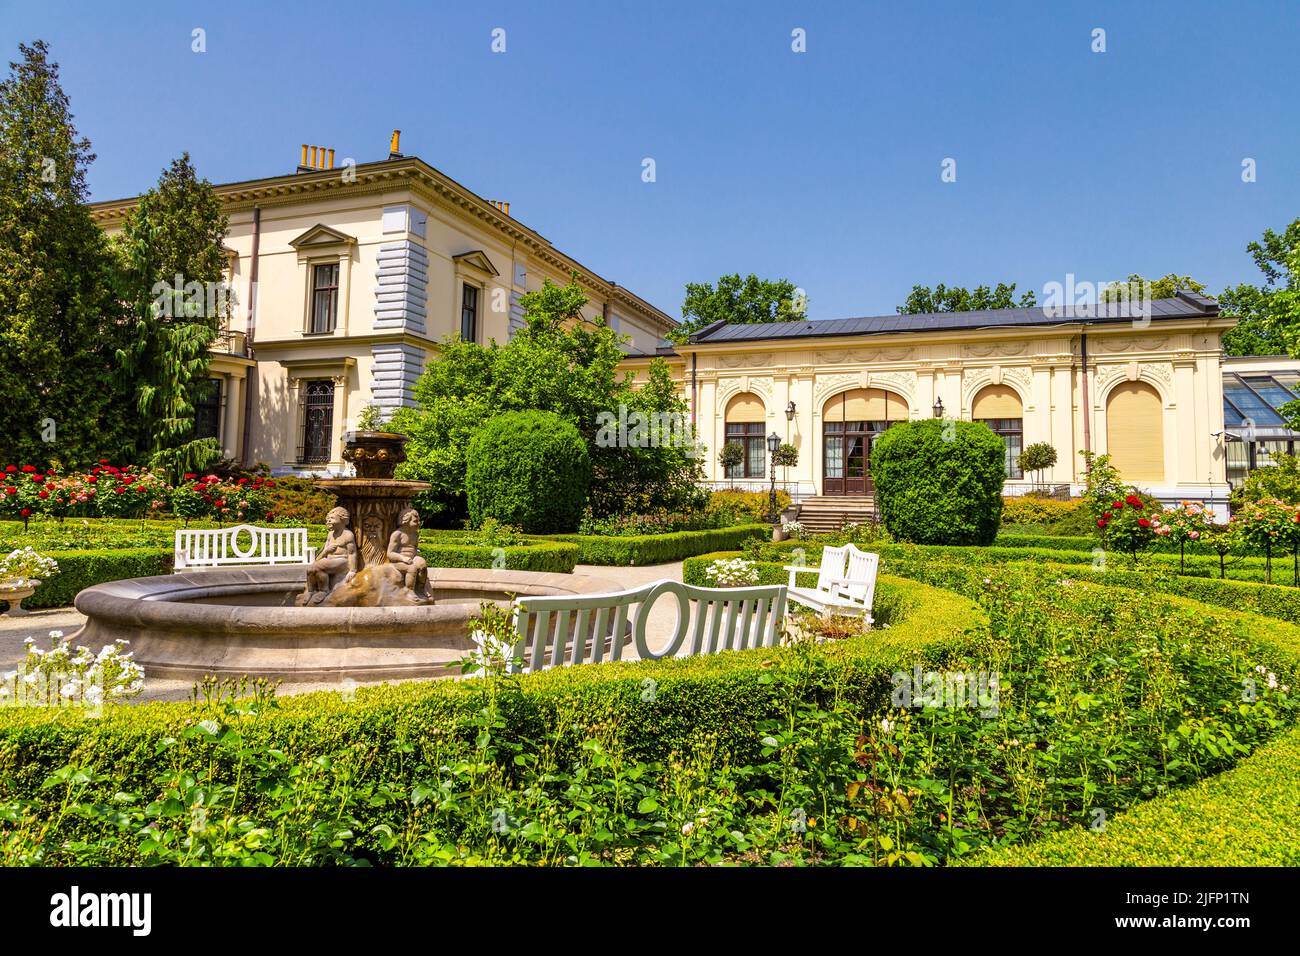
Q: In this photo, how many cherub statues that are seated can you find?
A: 2